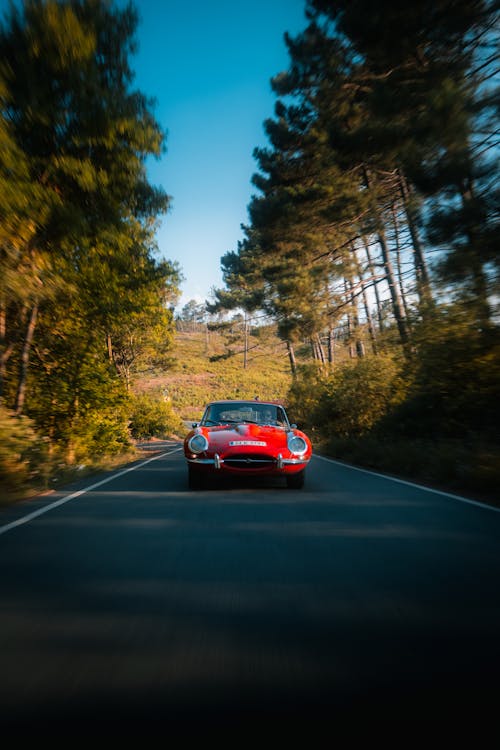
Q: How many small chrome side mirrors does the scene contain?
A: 2